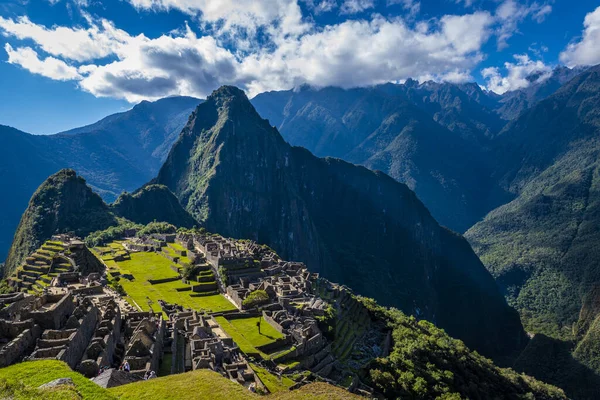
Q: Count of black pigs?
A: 0